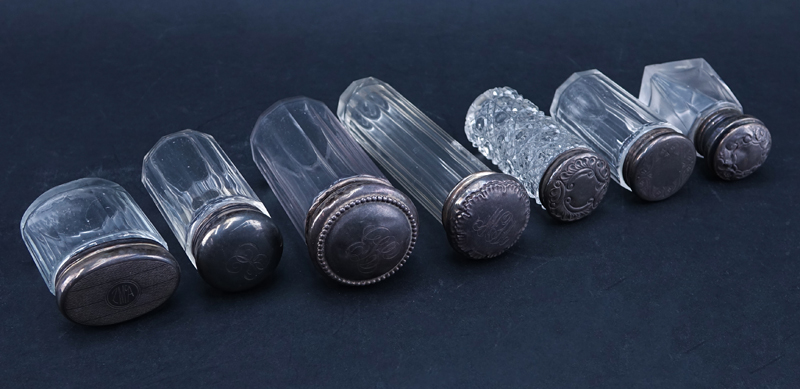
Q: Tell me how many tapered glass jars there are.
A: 1